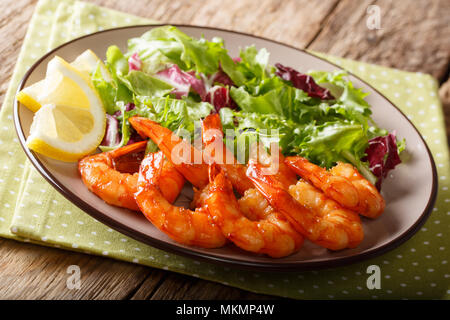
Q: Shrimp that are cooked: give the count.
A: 7